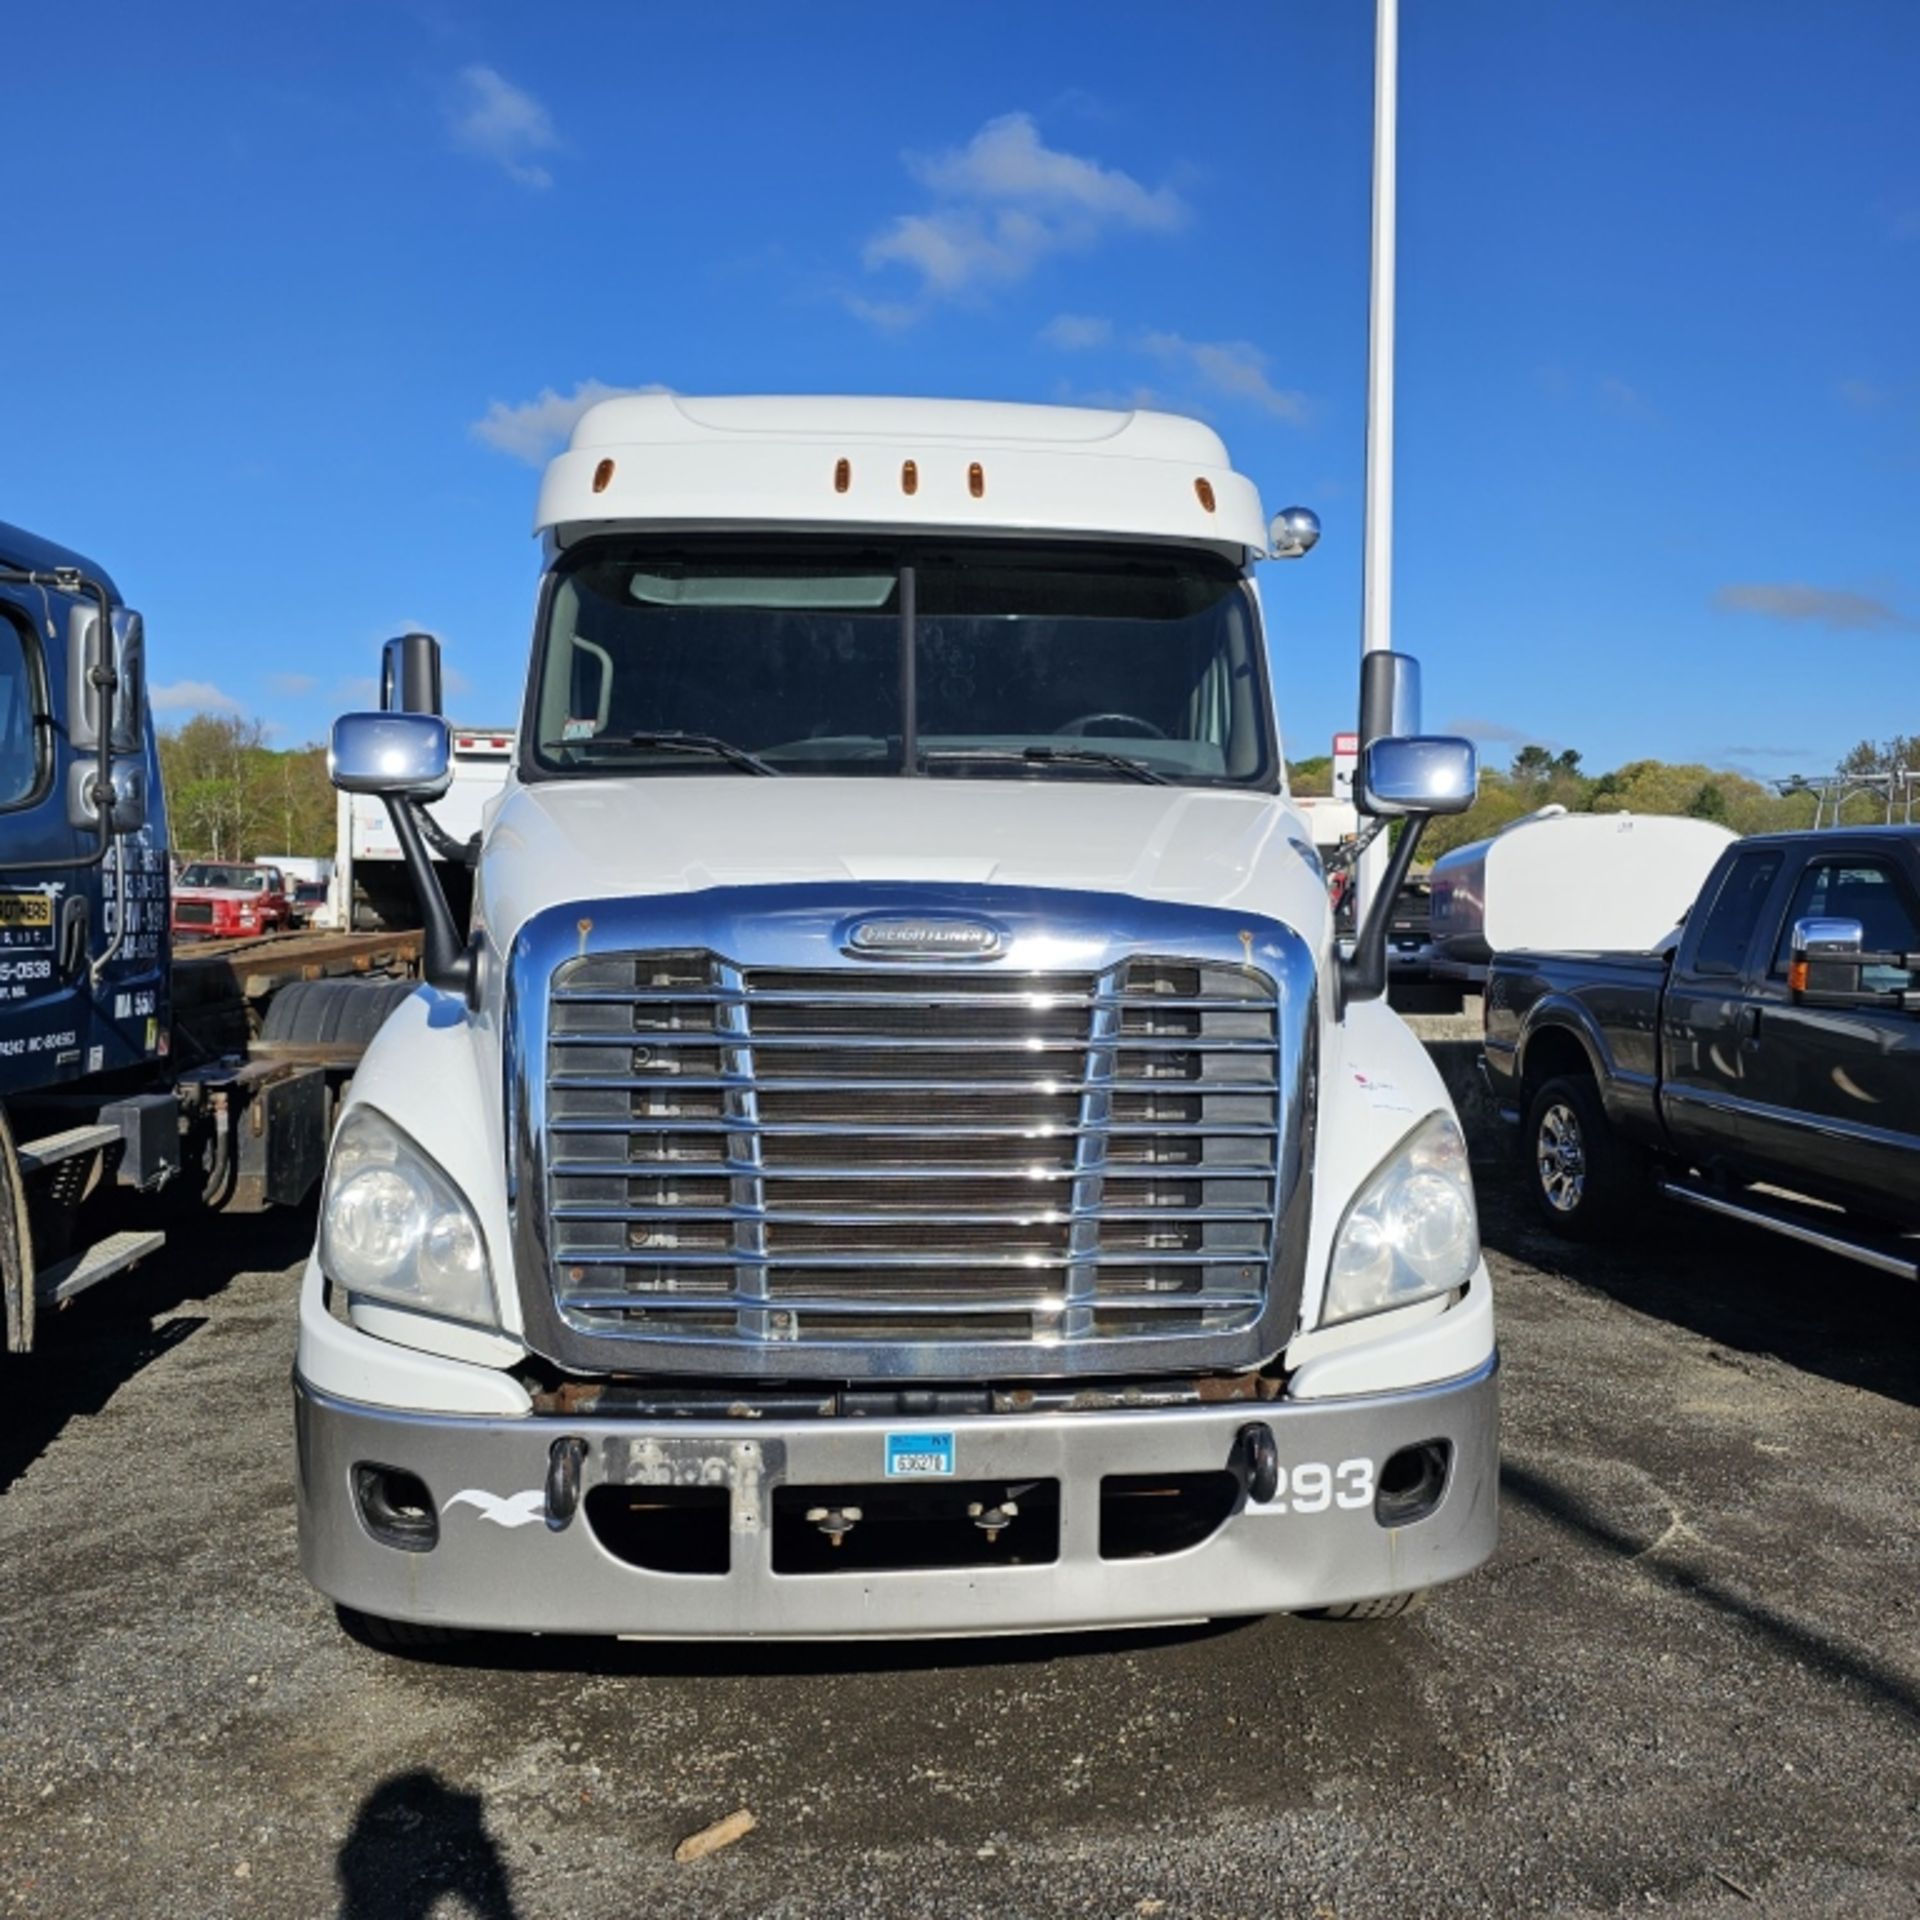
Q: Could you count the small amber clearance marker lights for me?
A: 5